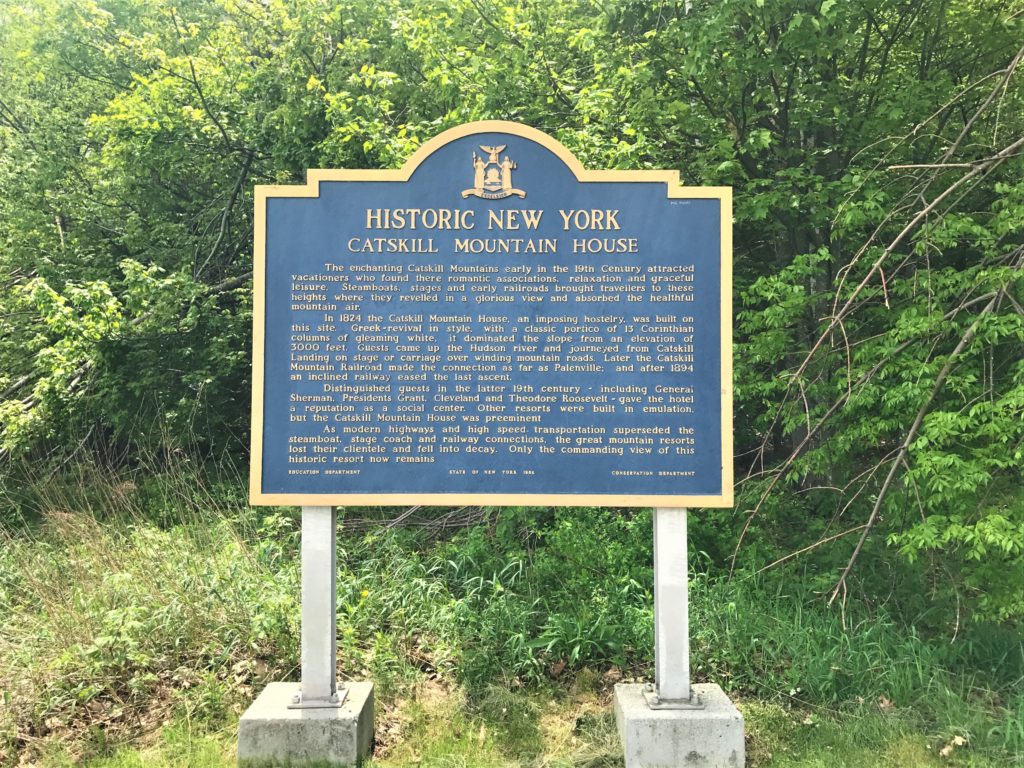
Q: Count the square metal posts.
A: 2